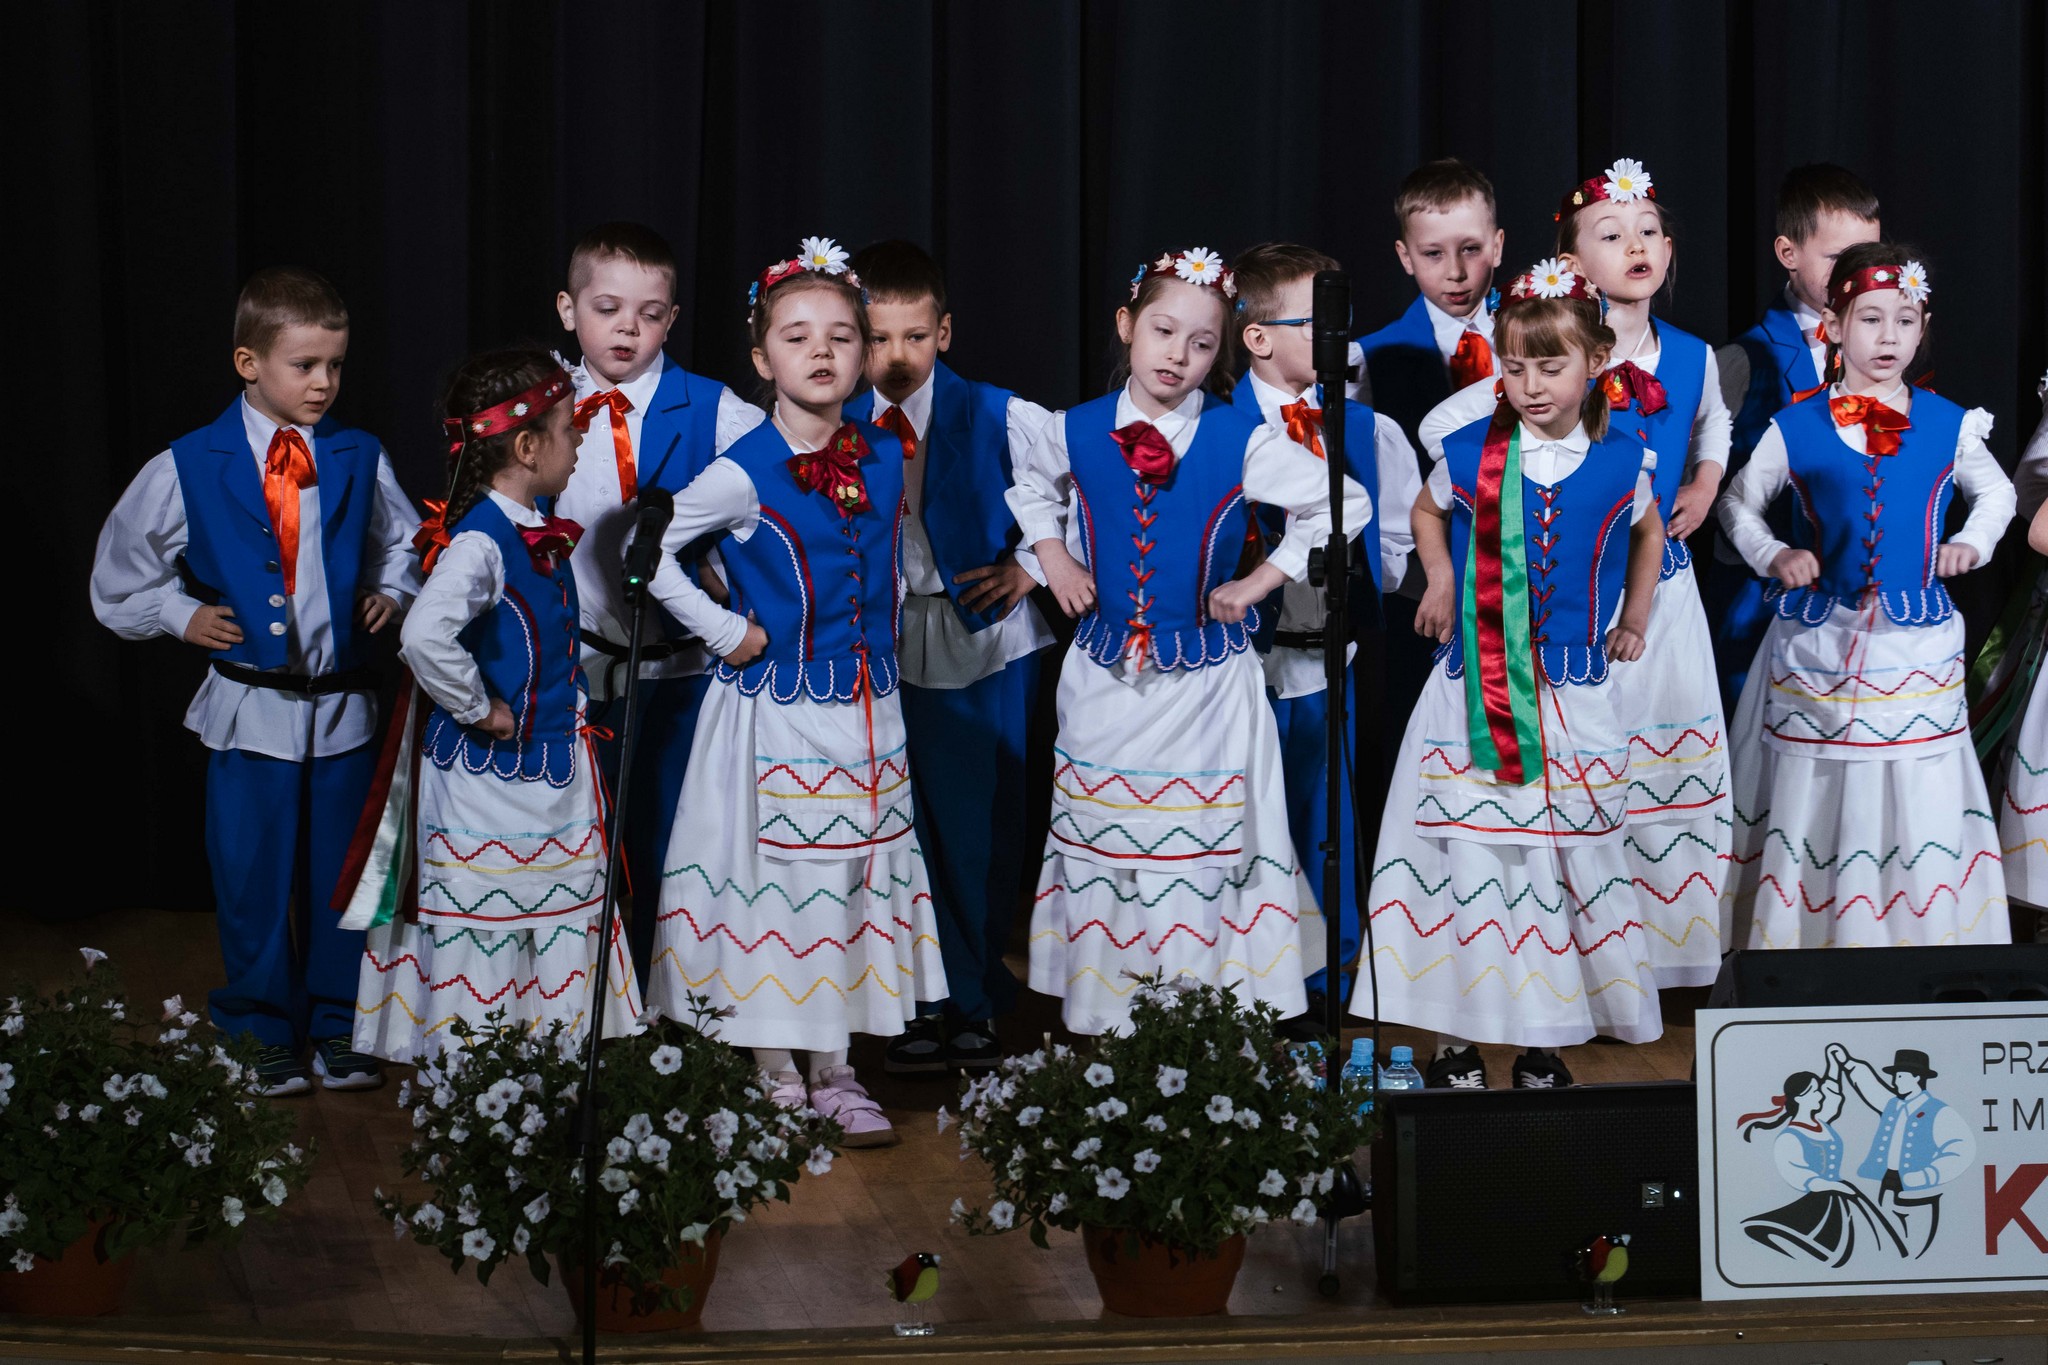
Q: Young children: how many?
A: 12